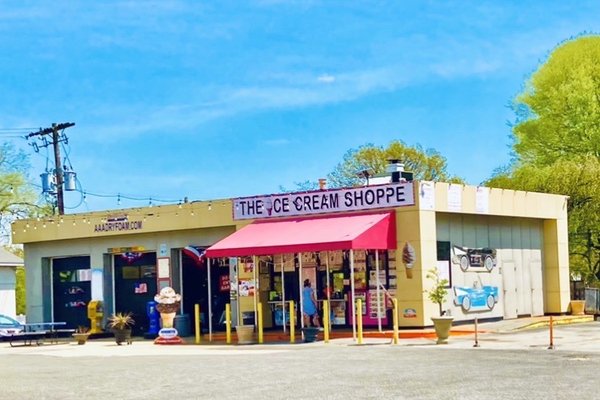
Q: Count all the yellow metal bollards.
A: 7